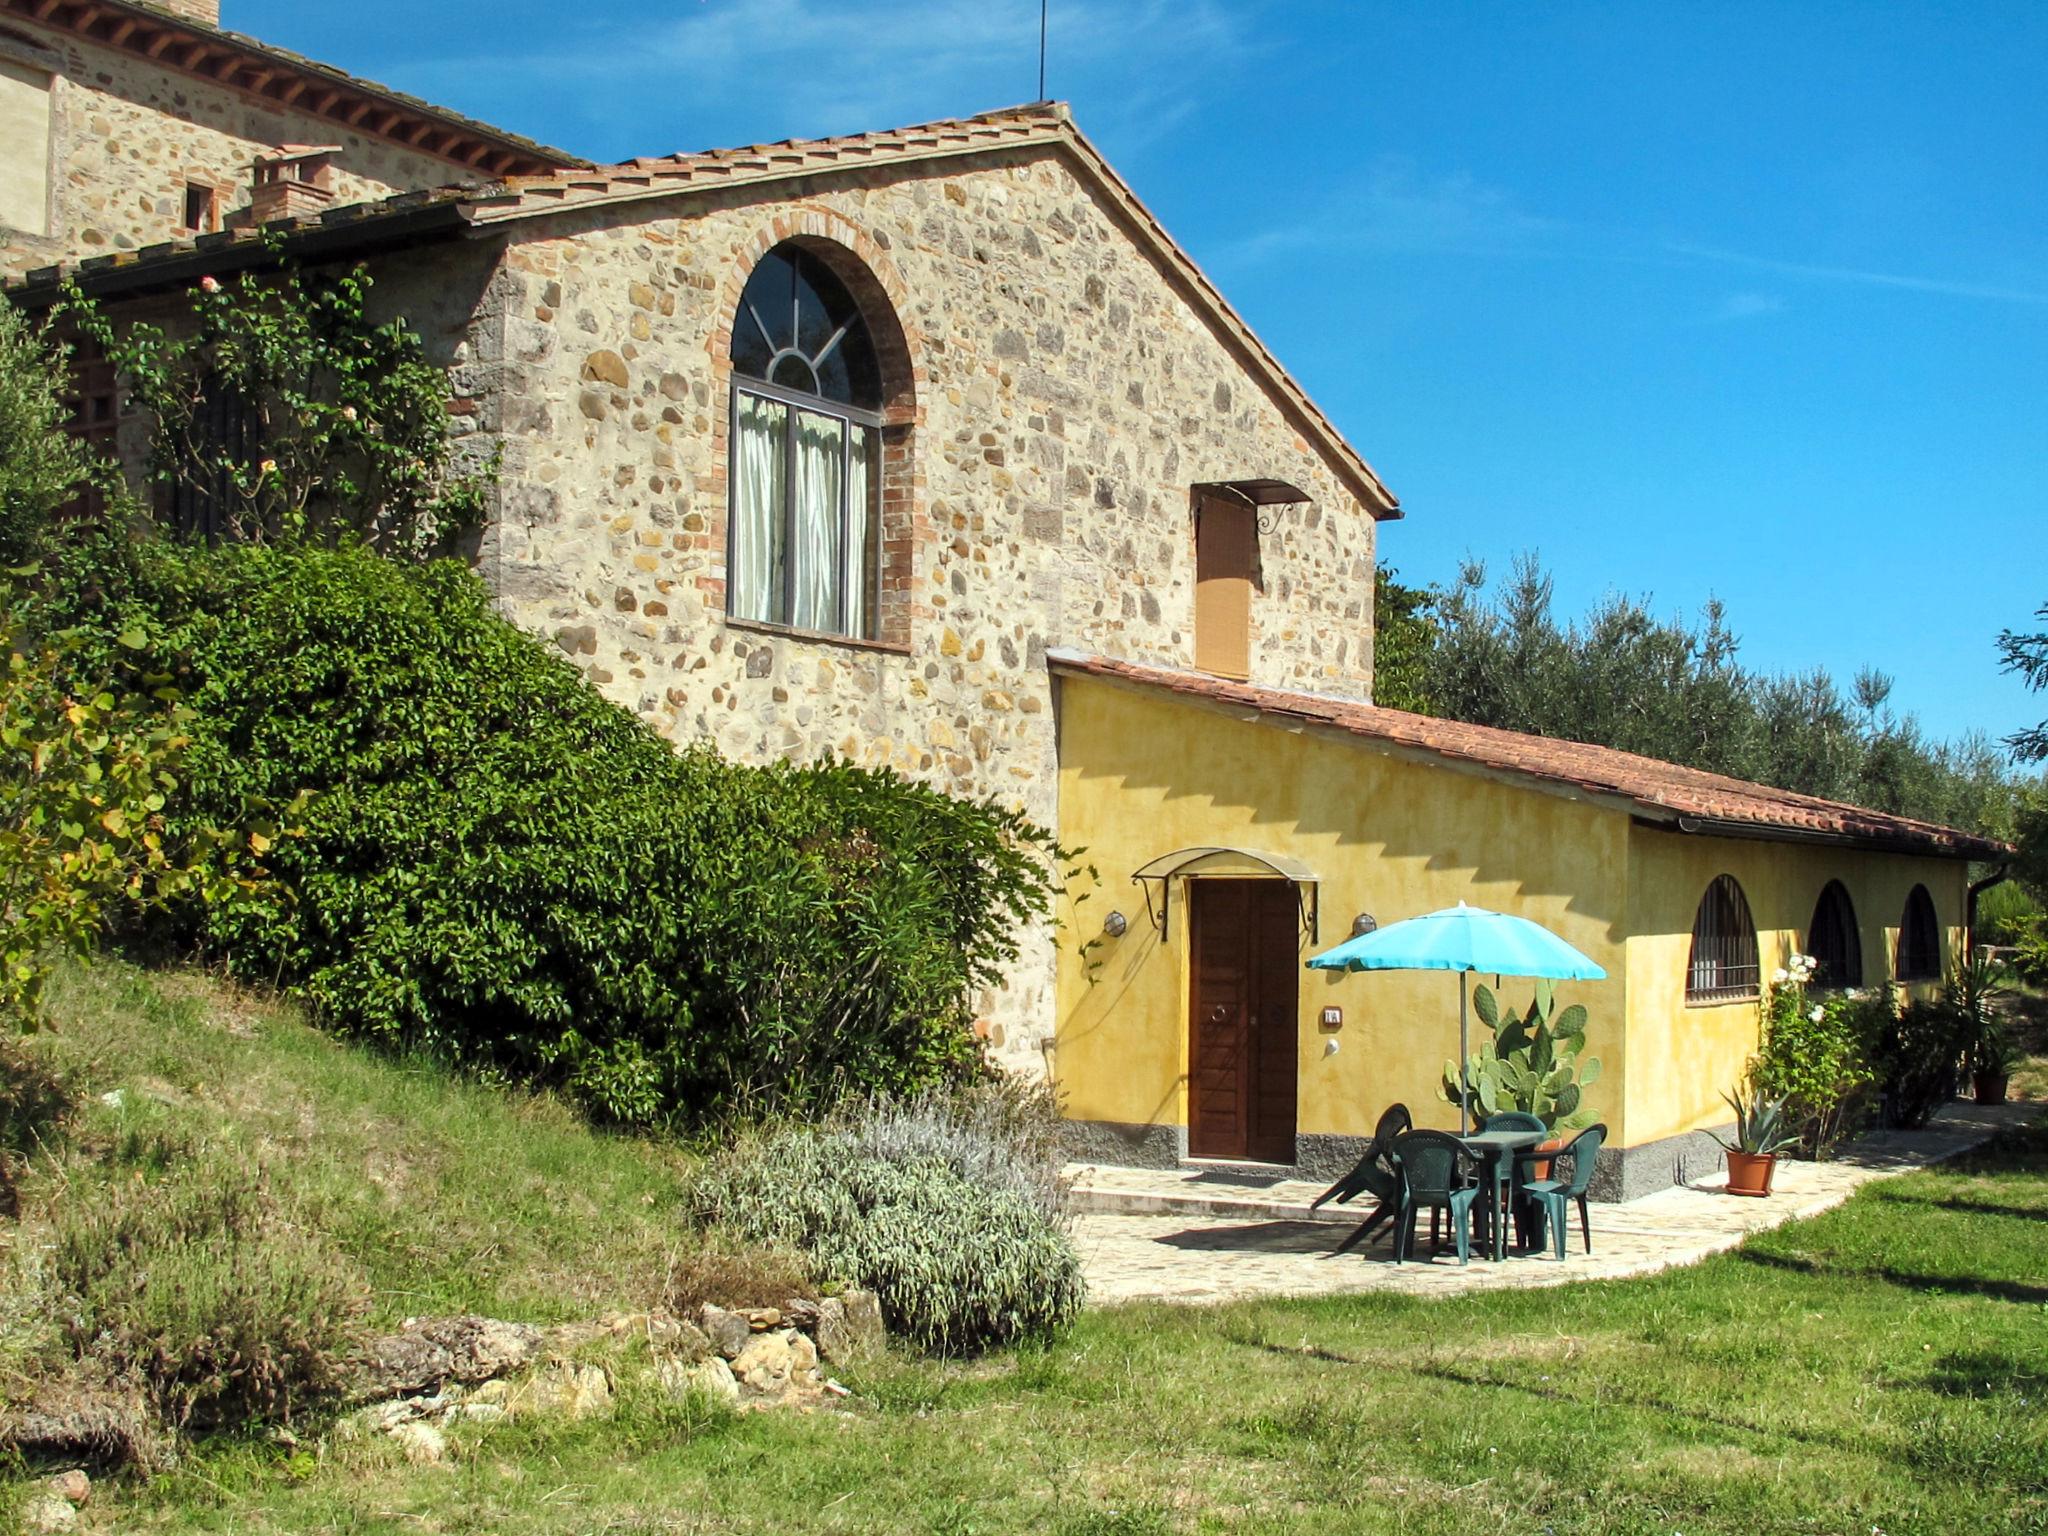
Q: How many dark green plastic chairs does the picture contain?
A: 4